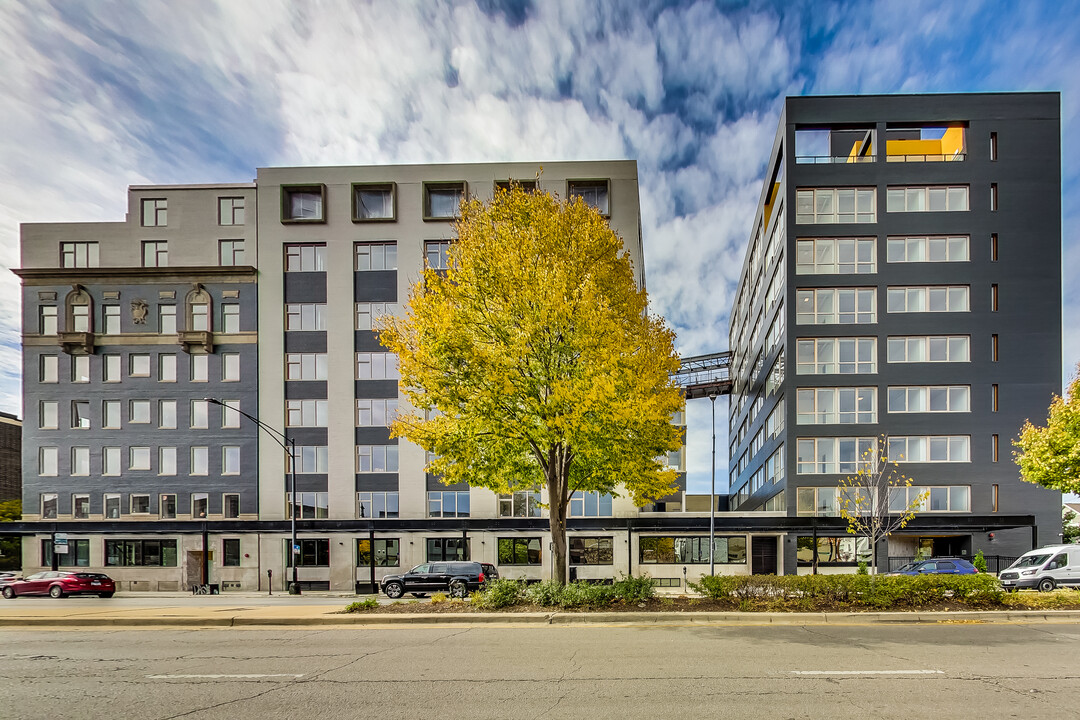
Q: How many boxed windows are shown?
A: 5